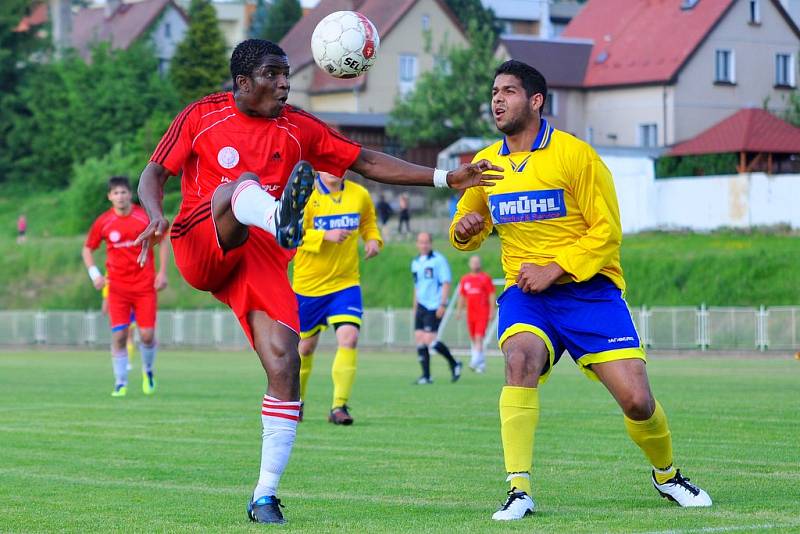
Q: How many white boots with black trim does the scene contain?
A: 2